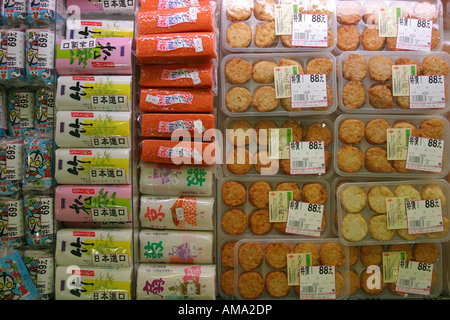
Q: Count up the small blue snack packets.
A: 13